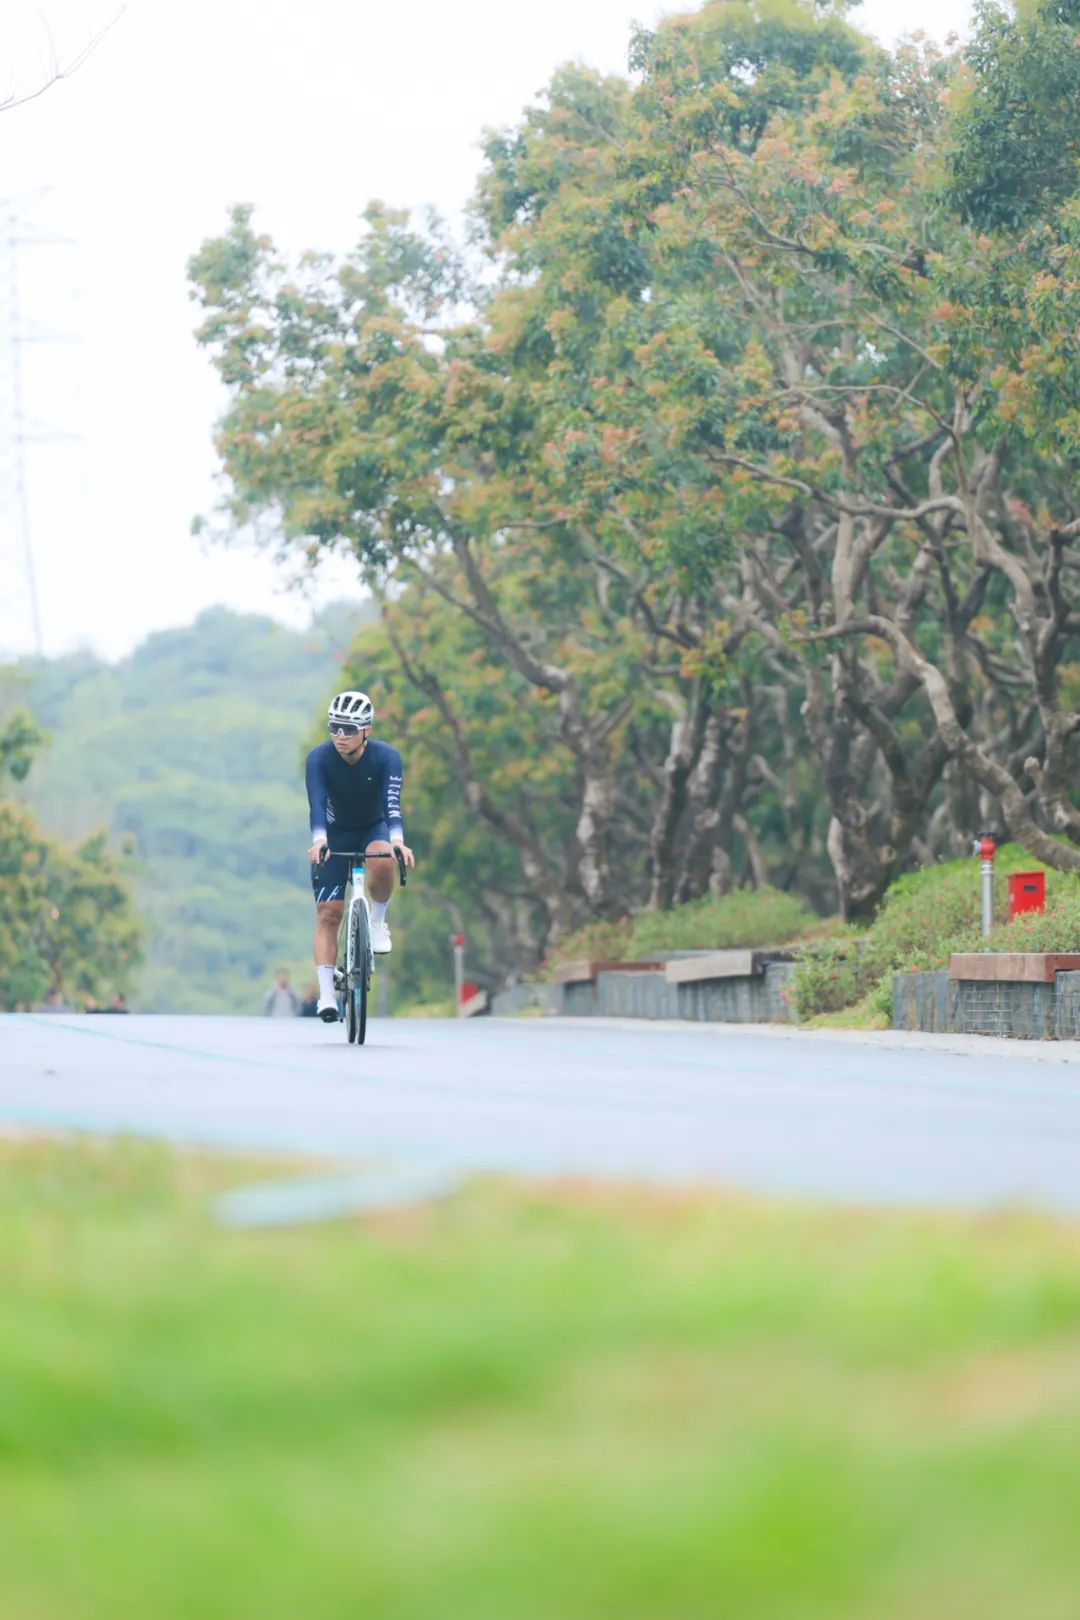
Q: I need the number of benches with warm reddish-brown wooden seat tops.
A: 2